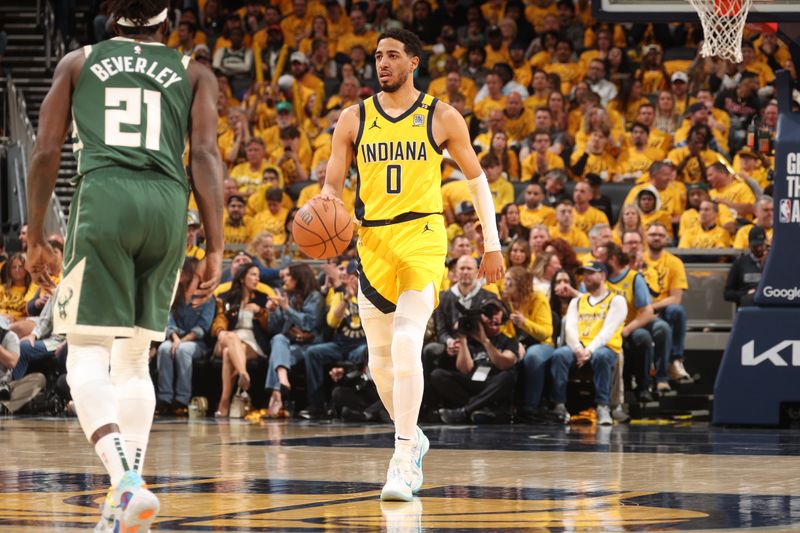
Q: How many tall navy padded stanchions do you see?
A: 1